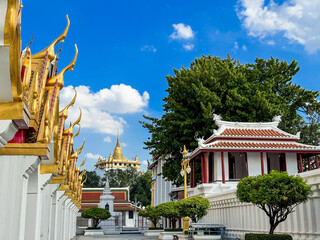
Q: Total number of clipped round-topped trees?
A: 5